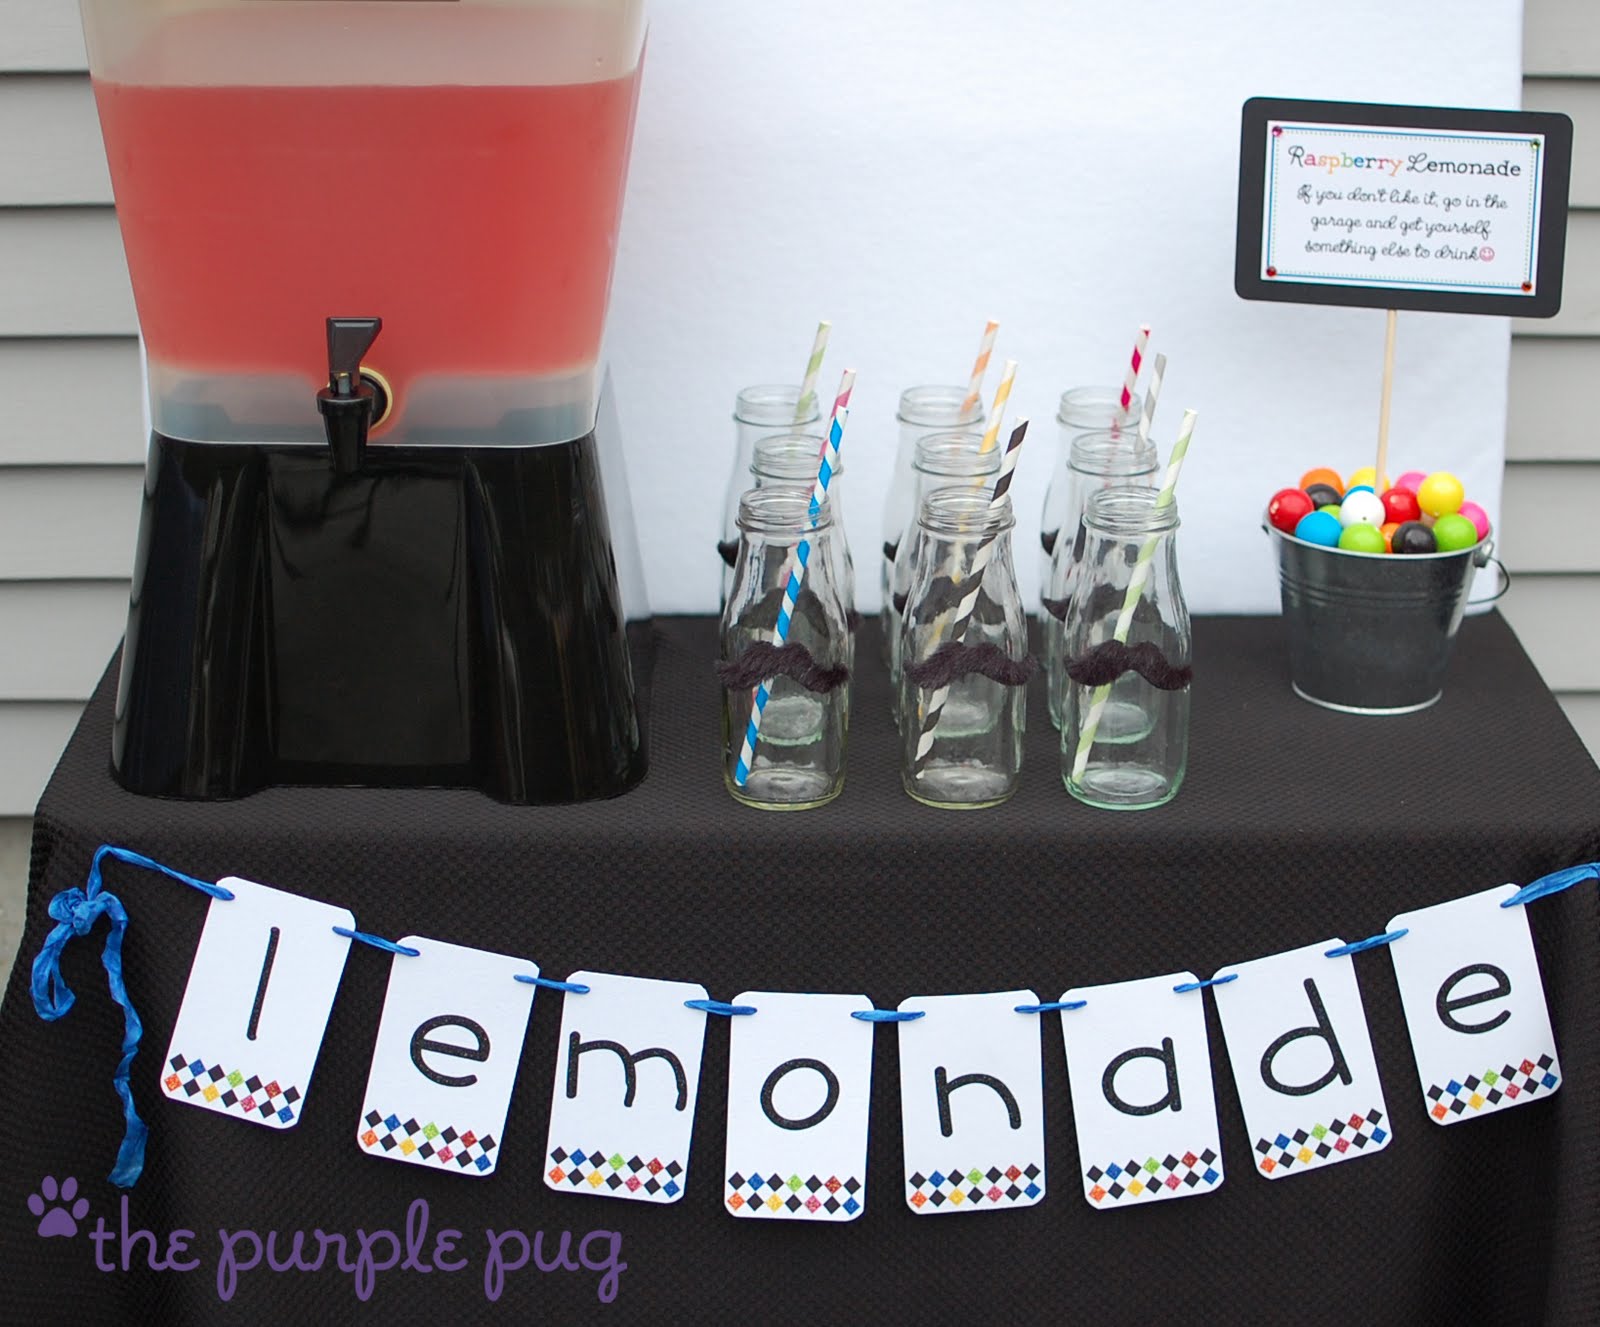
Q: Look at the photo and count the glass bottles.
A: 9